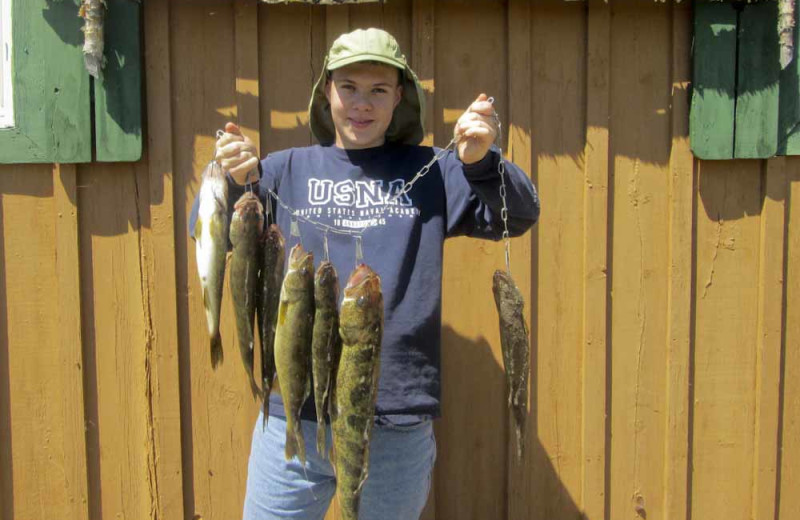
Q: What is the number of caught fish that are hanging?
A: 7